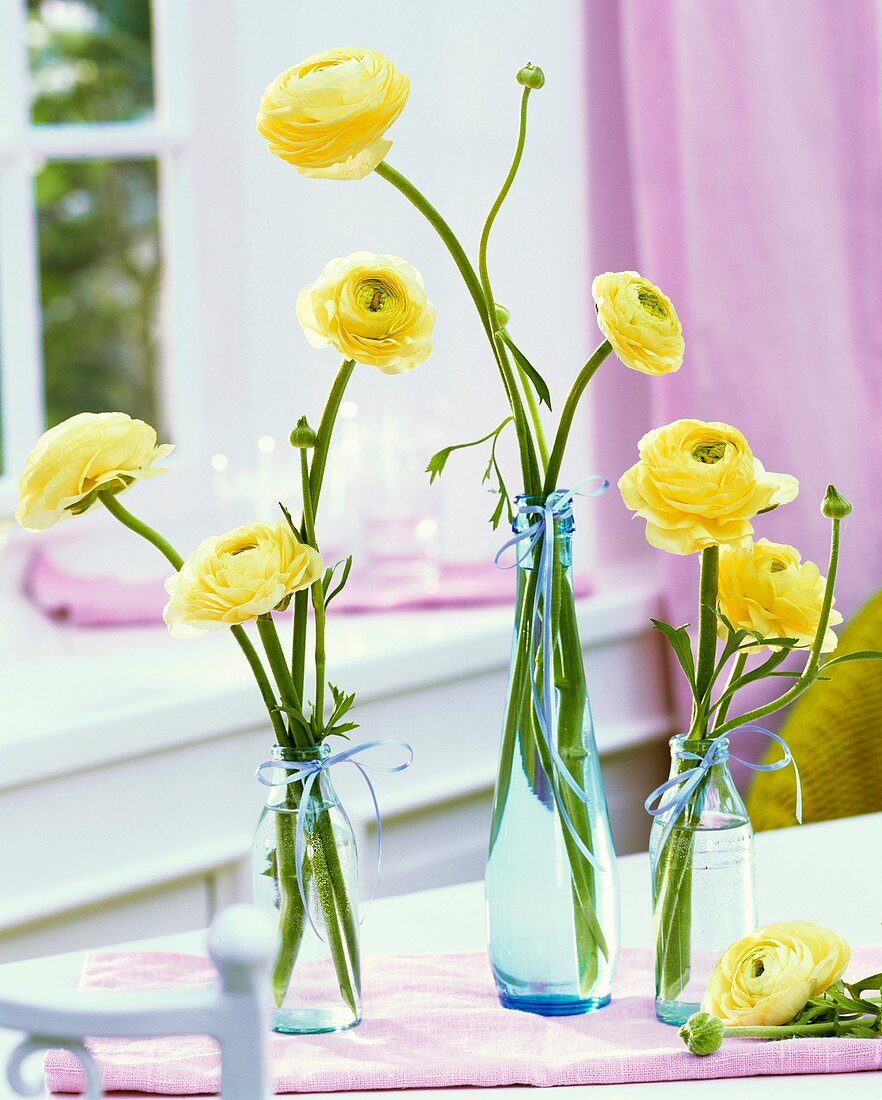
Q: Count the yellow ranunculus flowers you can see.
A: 8